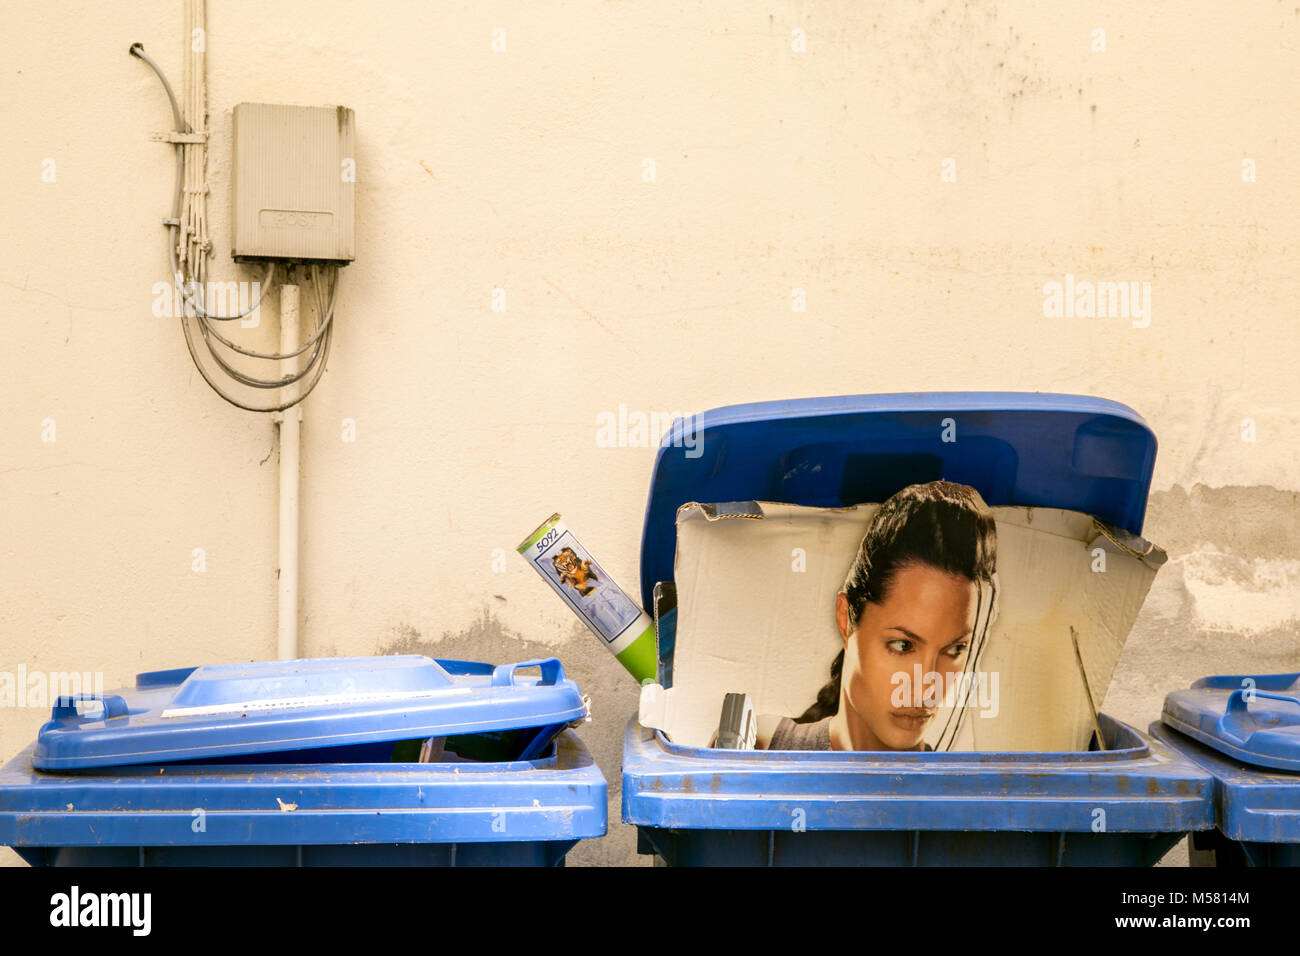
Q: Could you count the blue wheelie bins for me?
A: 3